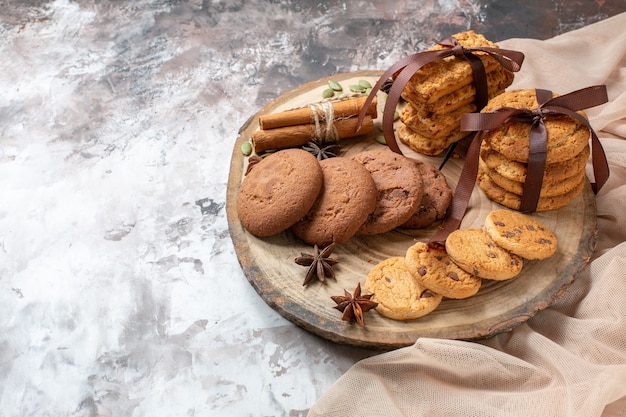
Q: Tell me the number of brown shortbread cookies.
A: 4